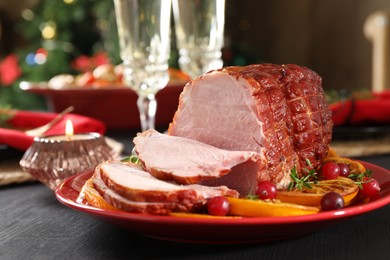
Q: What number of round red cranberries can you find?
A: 6